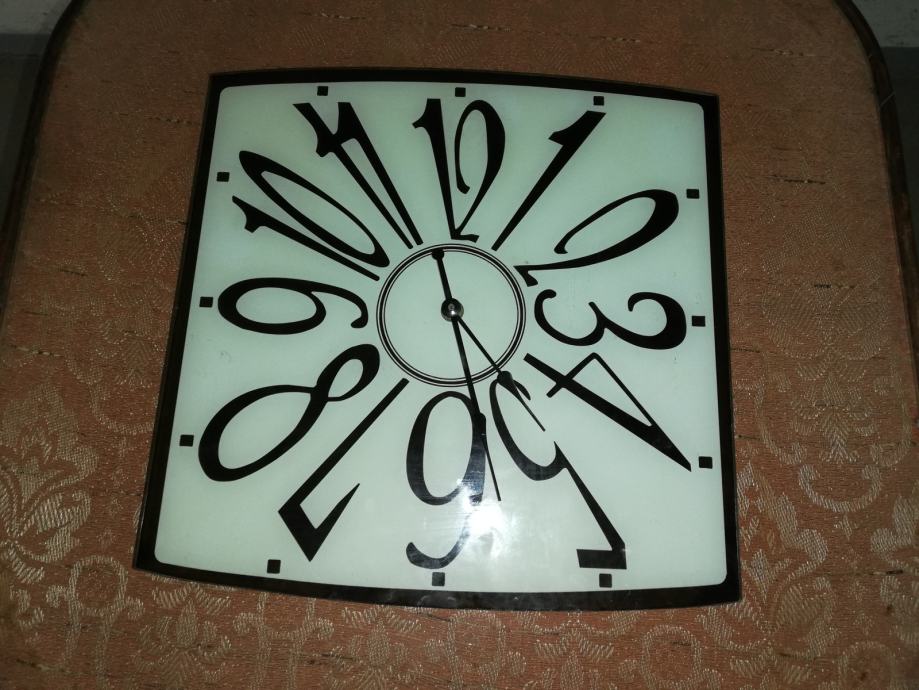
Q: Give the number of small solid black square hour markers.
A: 12